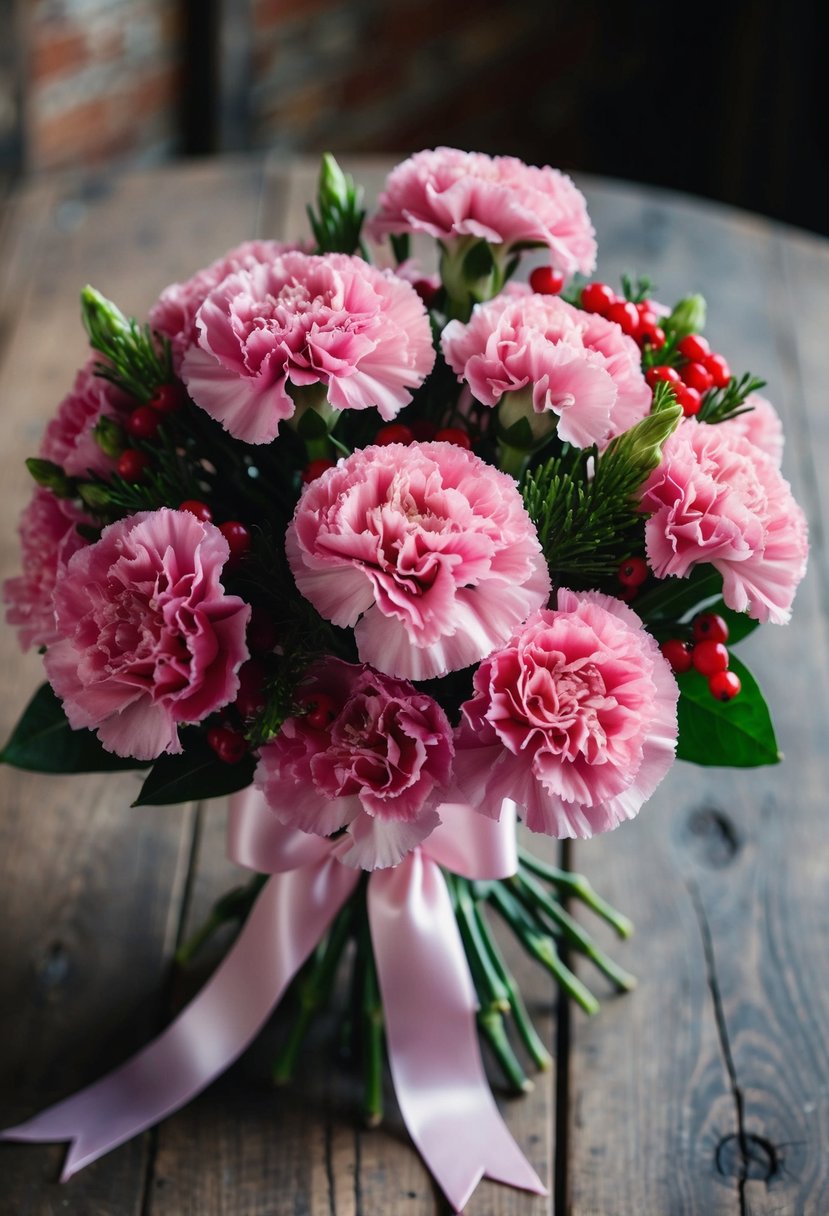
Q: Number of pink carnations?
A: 12